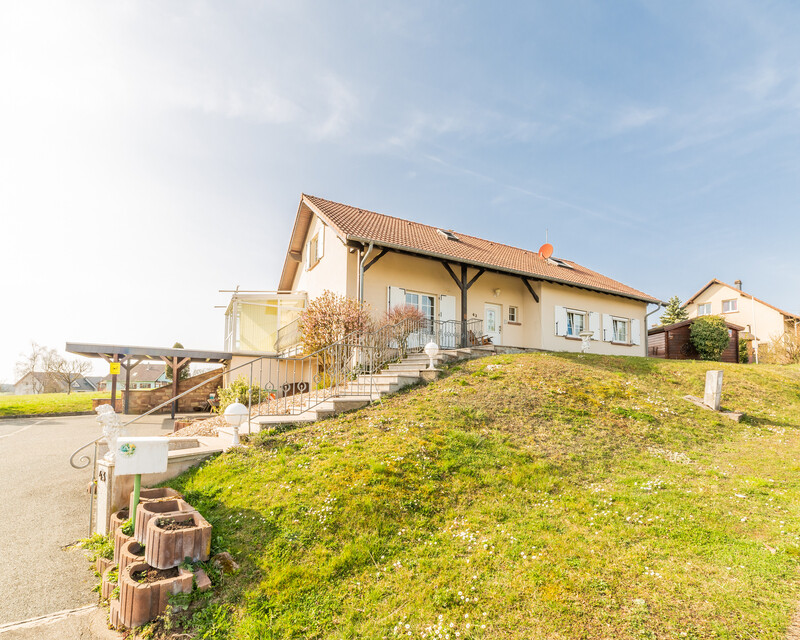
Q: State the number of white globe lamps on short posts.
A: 2